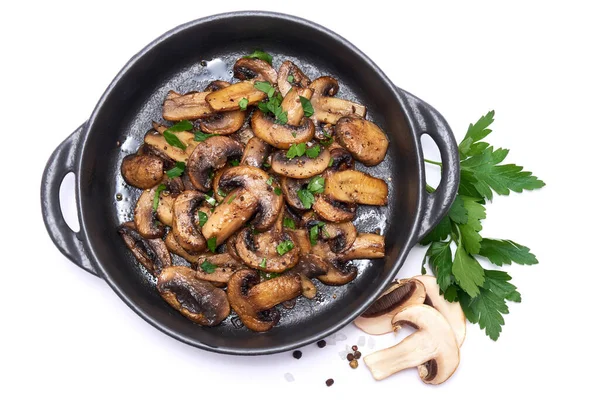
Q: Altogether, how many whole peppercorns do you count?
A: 7